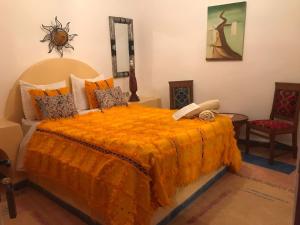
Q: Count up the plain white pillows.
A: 2